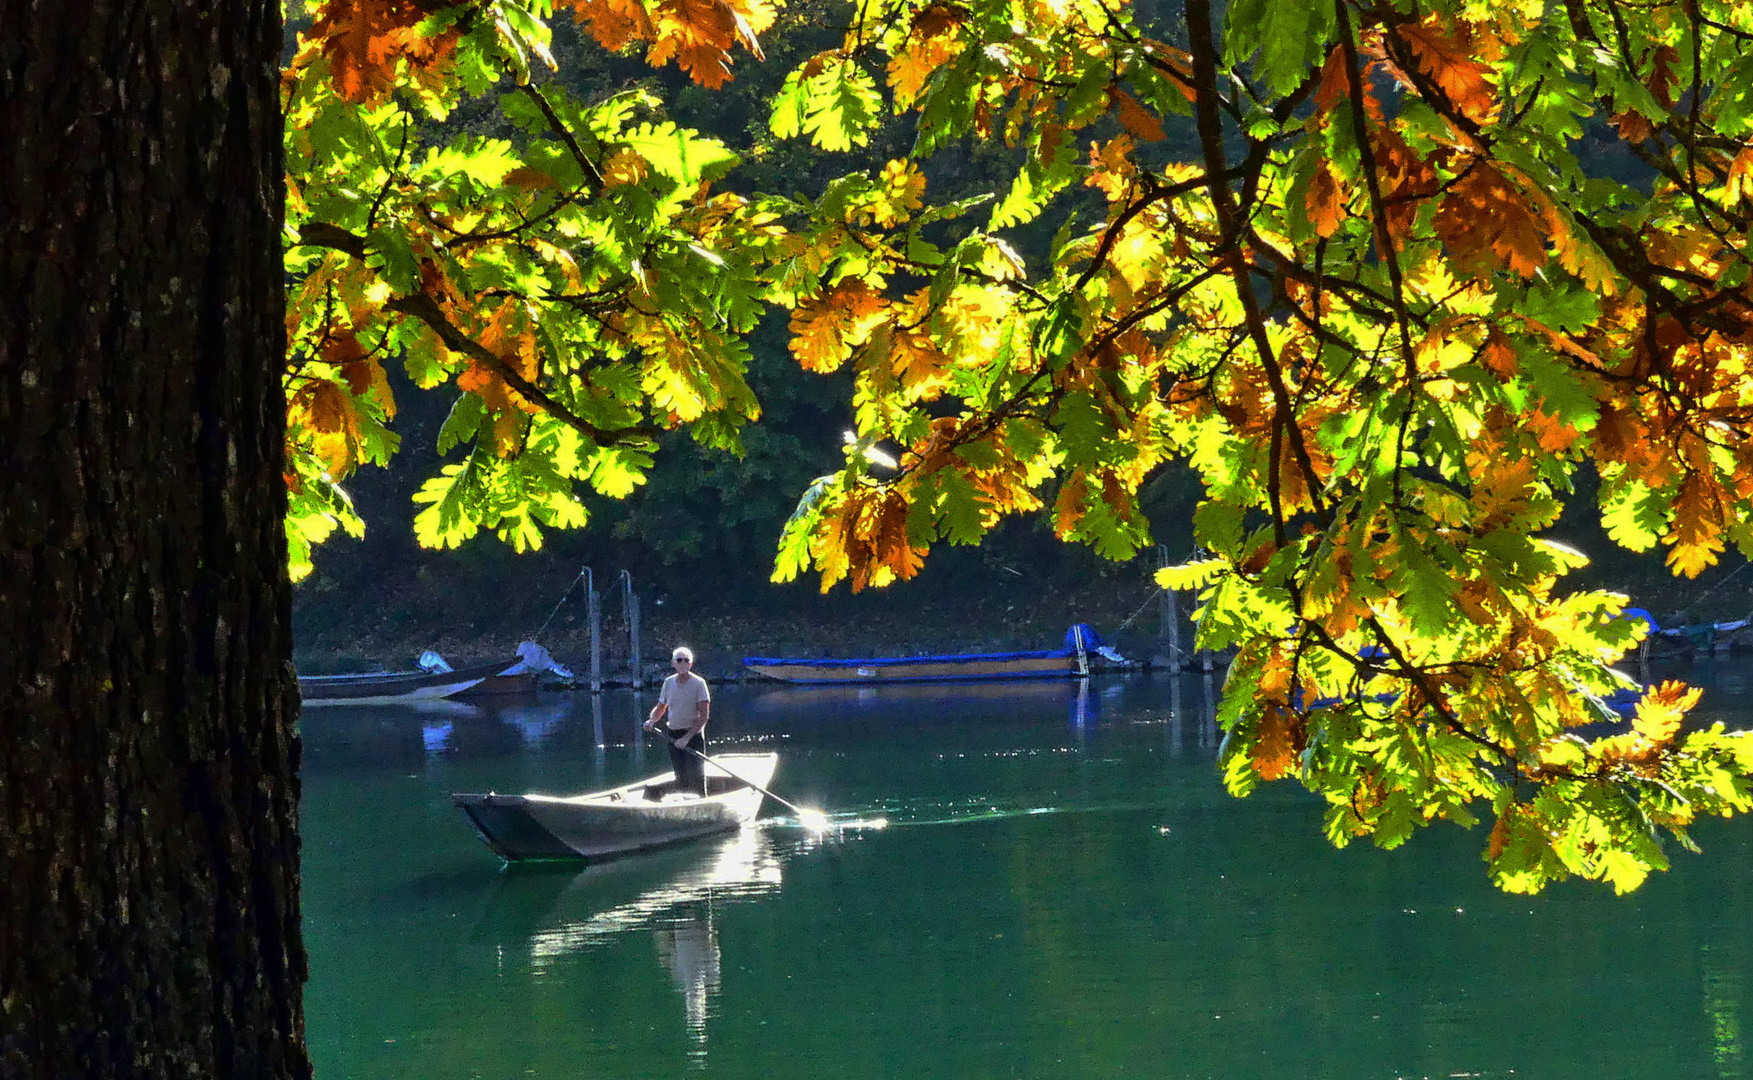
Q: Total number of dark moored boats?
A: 2